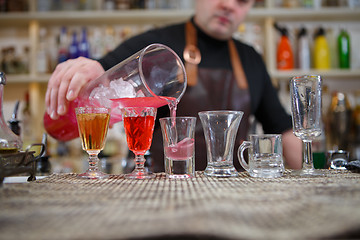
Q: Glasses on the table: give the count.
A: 6